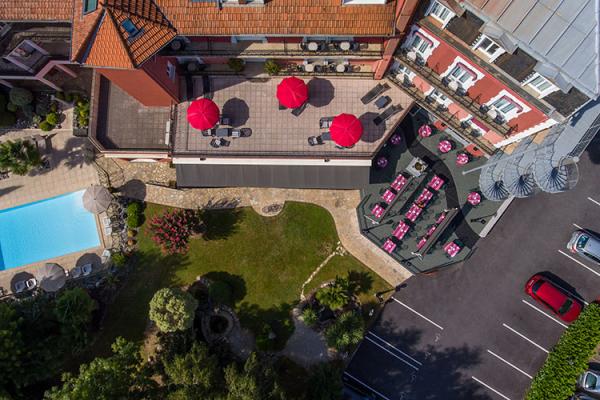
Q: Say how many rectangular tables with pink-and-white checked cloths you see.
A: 12